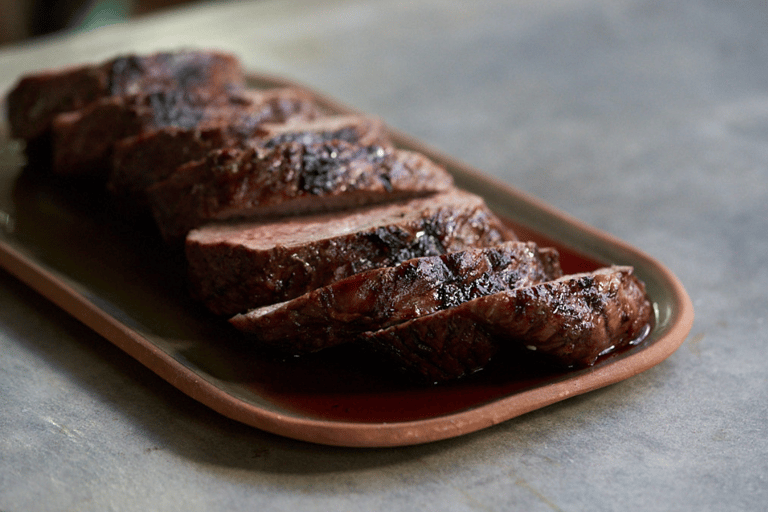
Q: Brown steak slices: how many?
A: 7